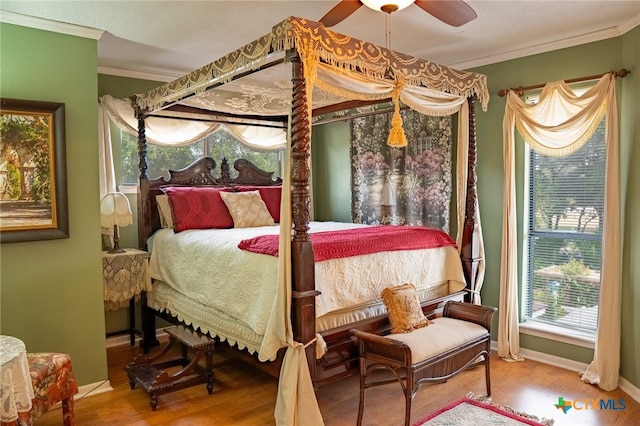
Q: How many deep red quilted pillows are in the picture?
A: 2